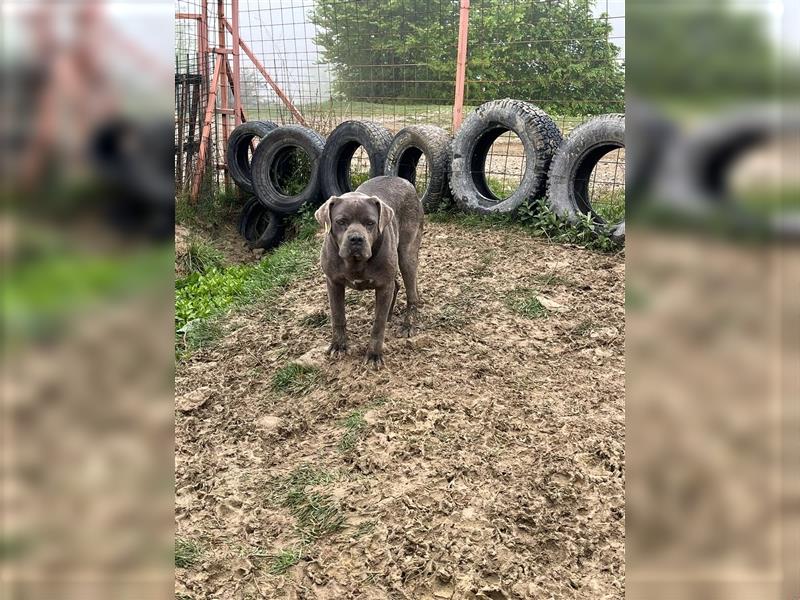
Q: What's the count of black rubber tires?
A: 7